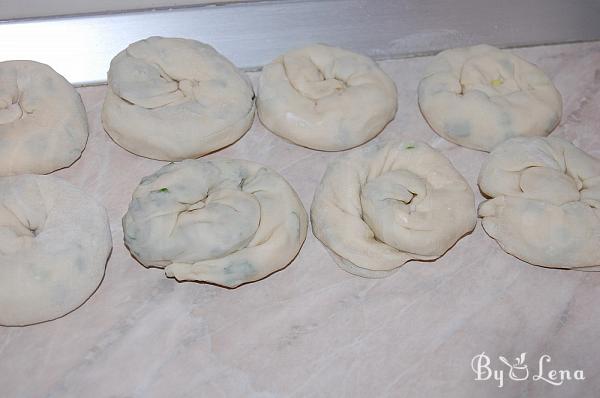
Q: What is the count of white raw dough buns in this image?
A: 8